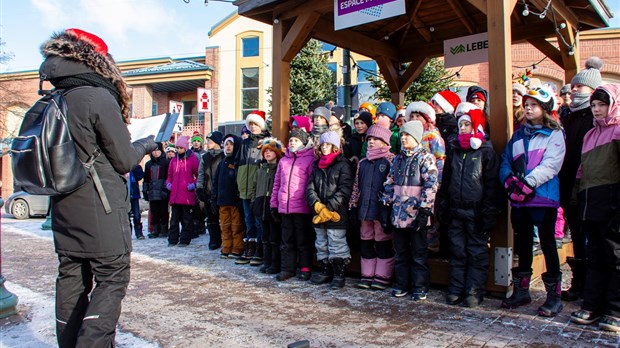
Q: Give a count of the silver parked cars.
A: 1